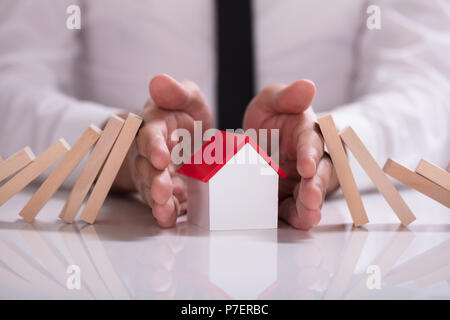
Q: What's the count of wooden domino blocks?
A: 9